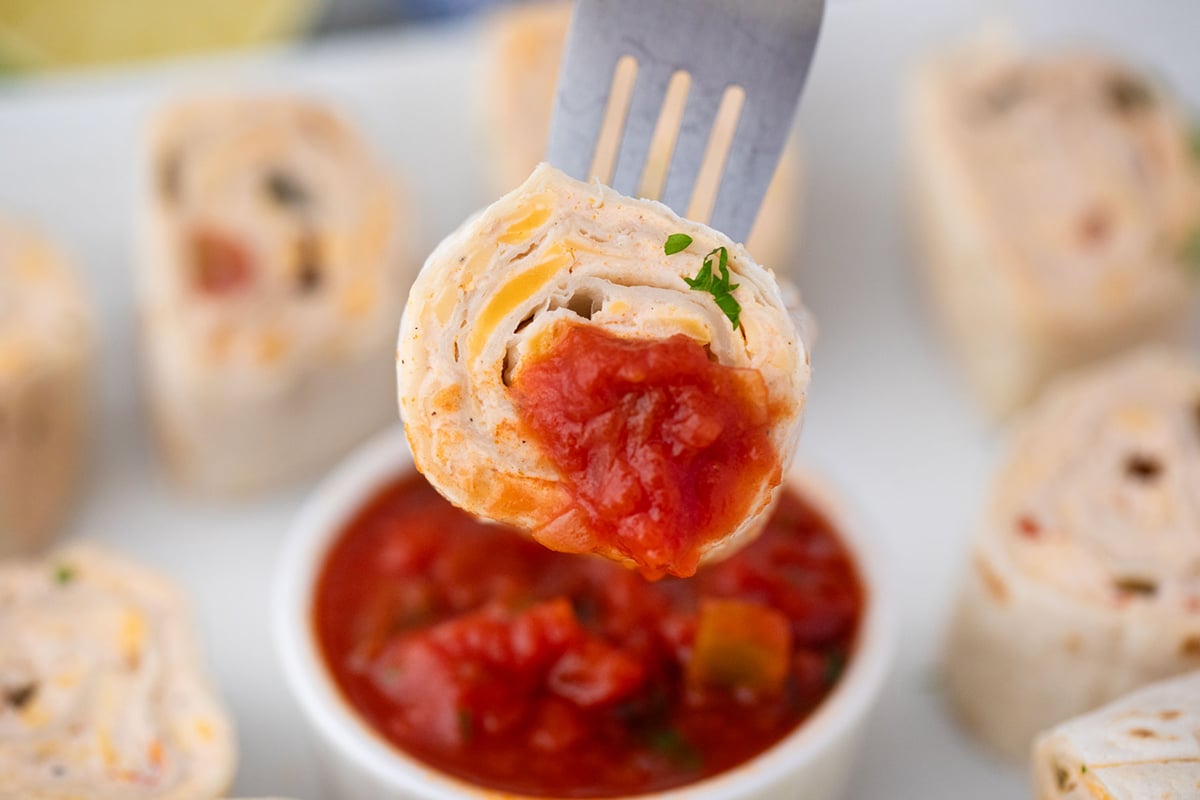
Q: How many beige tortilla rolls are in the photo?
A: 8